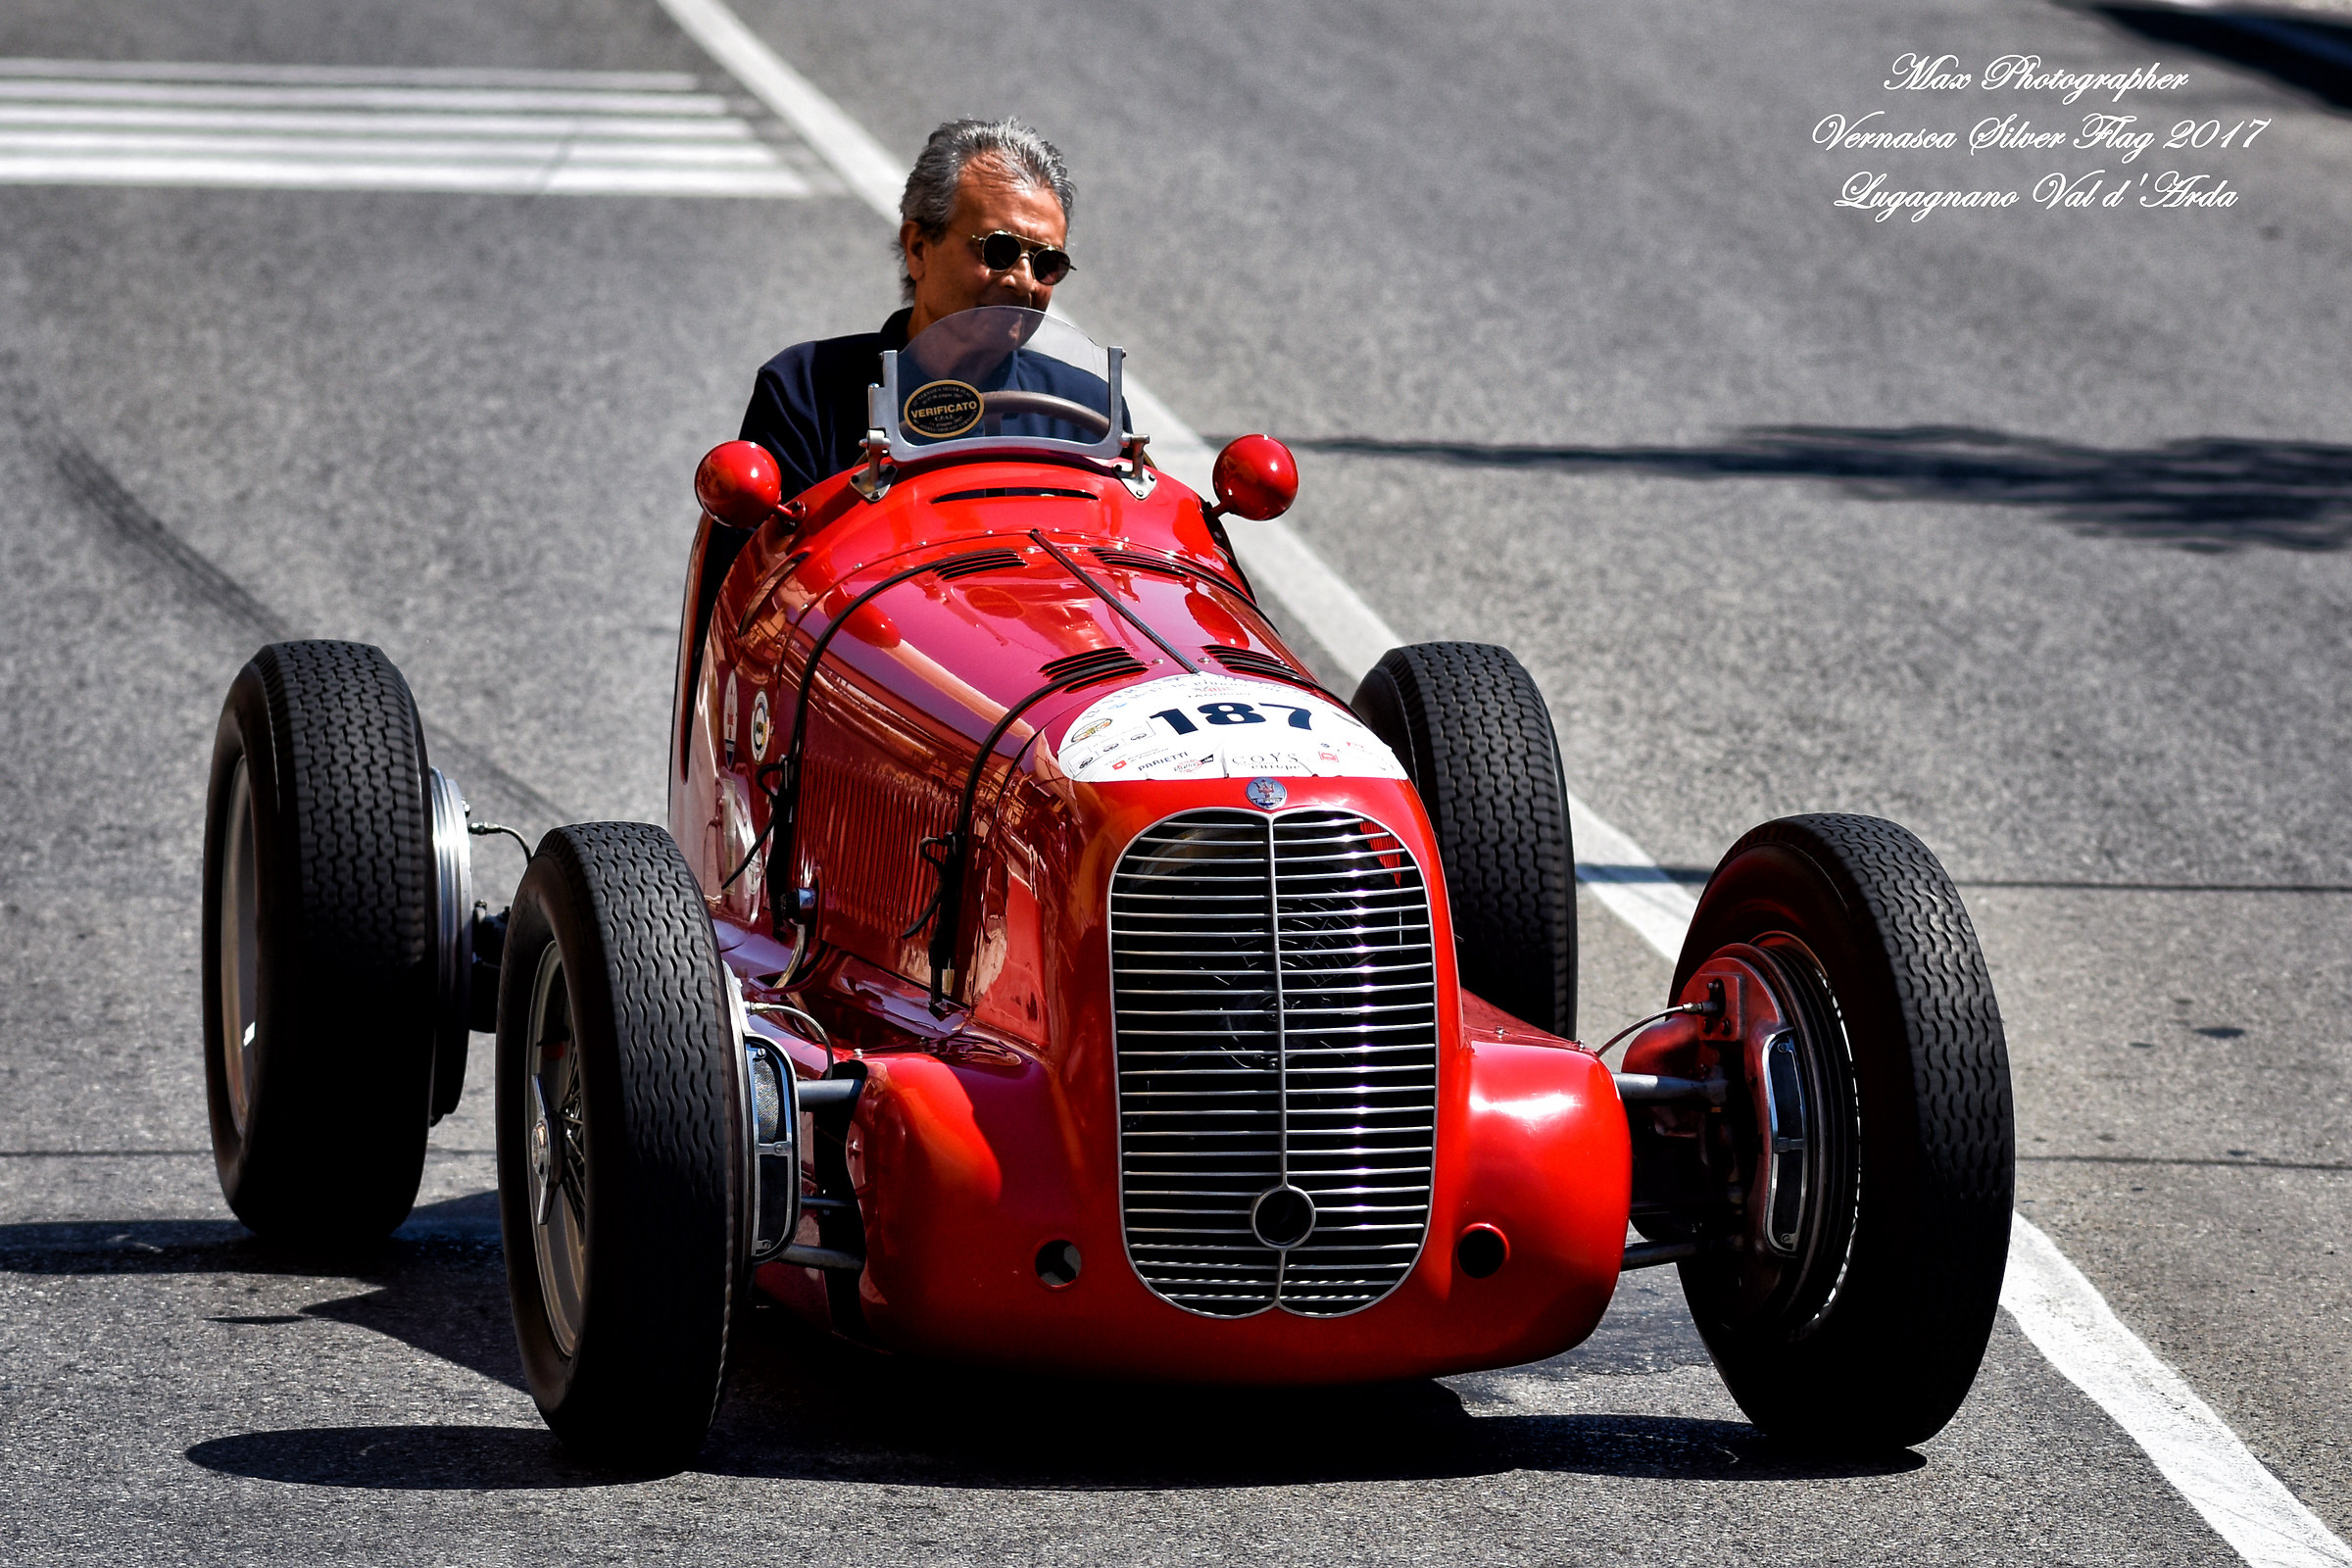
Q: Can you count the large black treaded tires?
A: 4